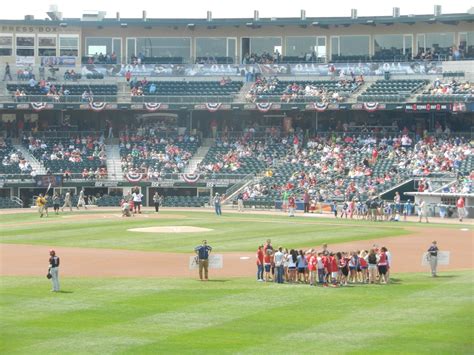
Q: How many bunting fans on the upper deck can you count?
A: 7